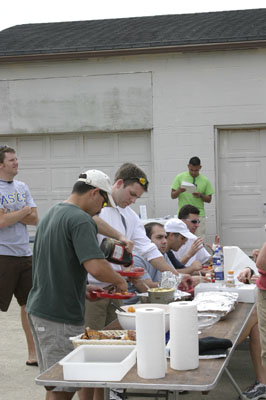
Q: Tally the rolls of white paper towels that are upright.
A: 2